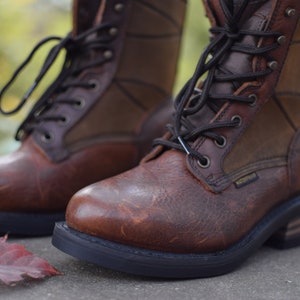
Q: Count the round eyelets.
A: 8